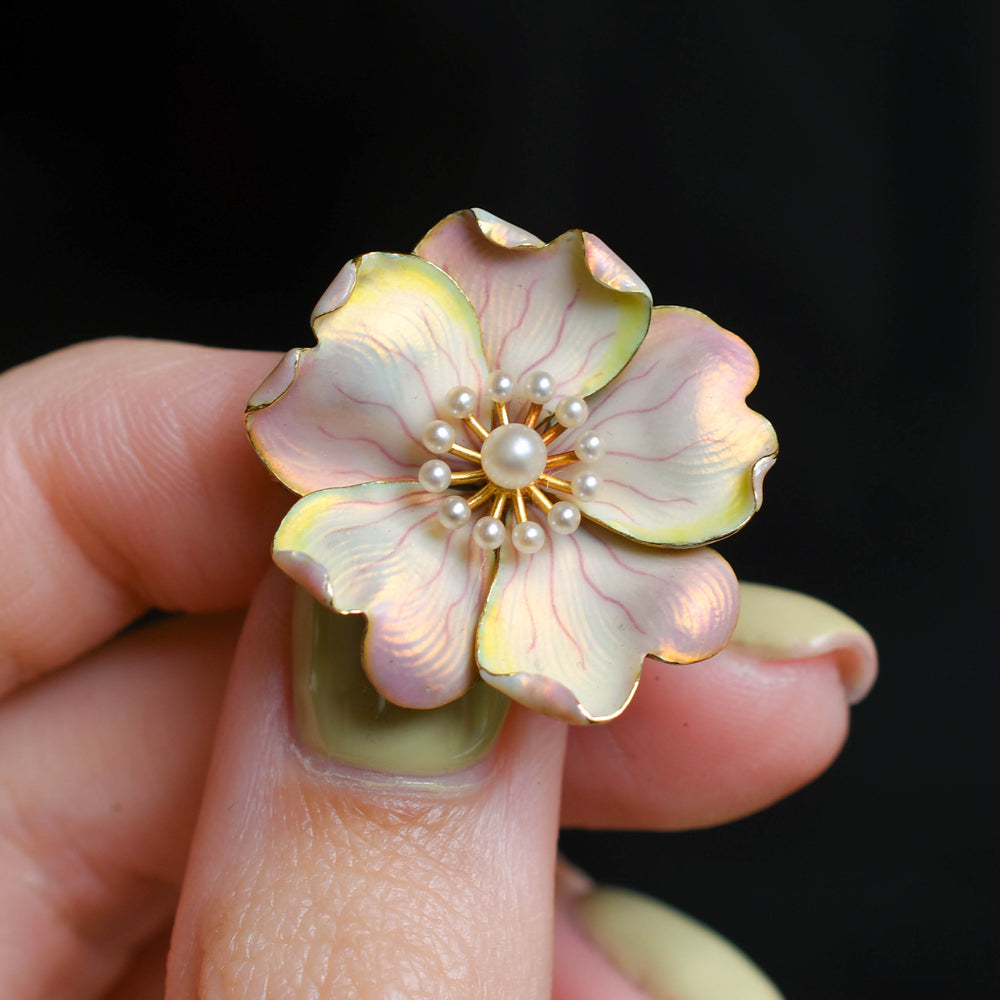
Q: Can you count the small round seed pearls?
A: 12